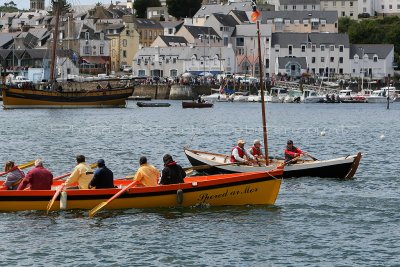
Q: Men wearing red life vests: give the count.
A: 2